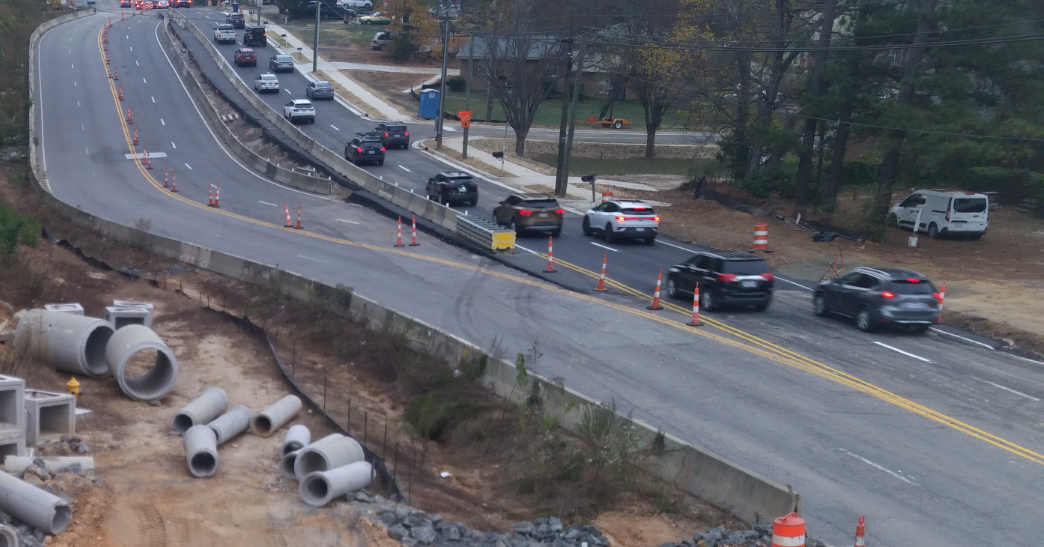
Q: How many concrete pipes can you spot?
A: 13